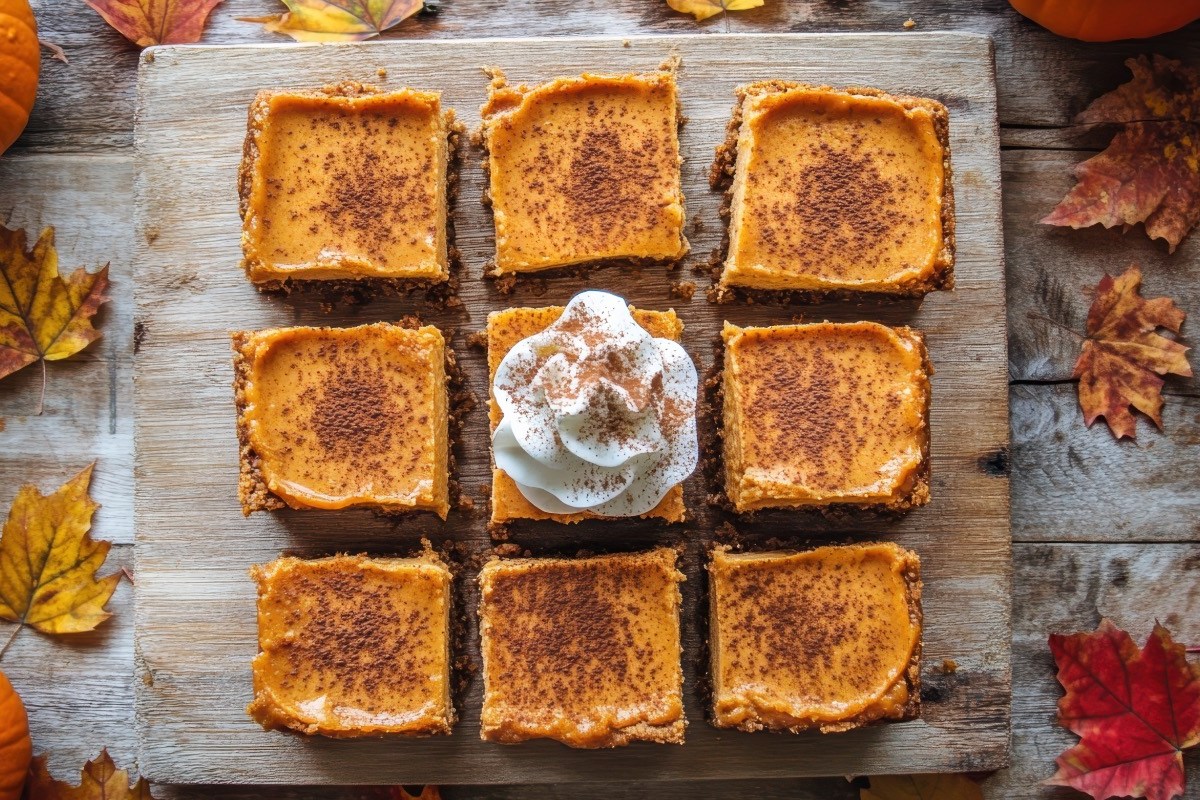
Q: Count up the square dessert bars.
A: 9